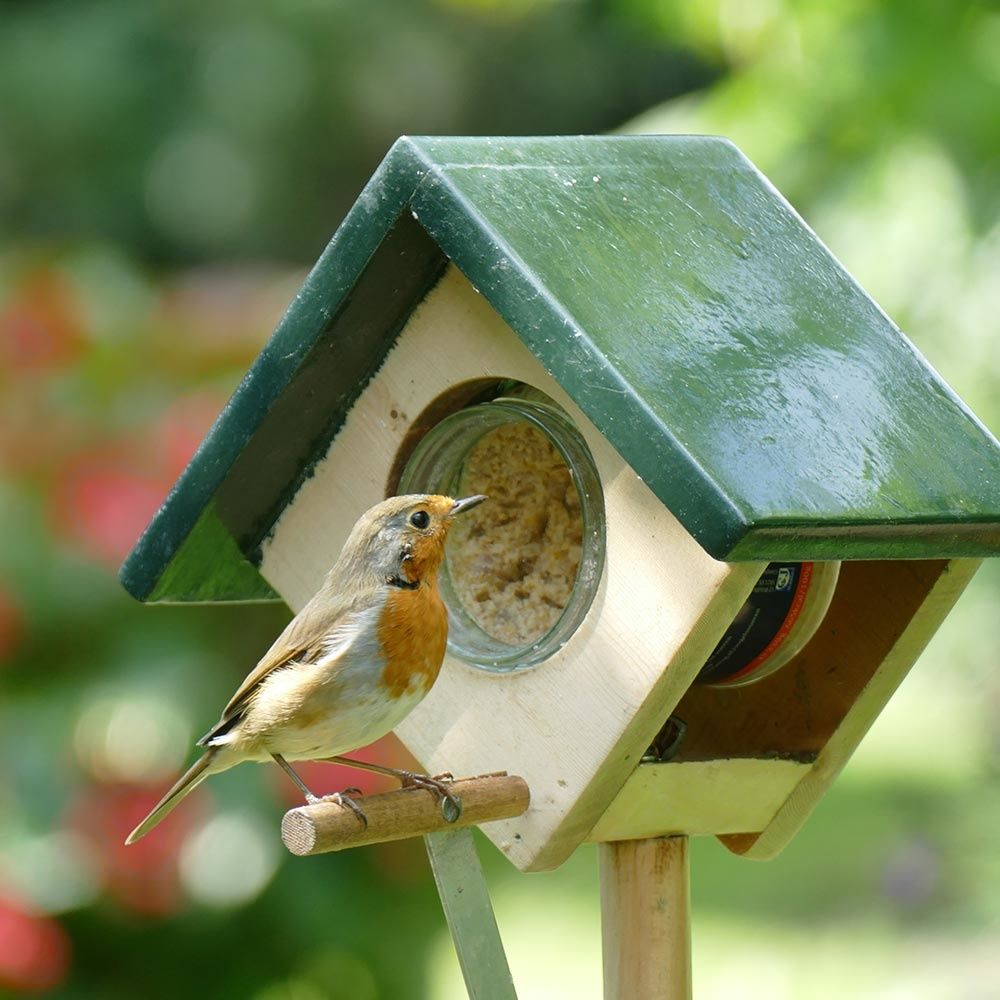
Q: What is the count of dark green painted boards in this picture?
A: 2